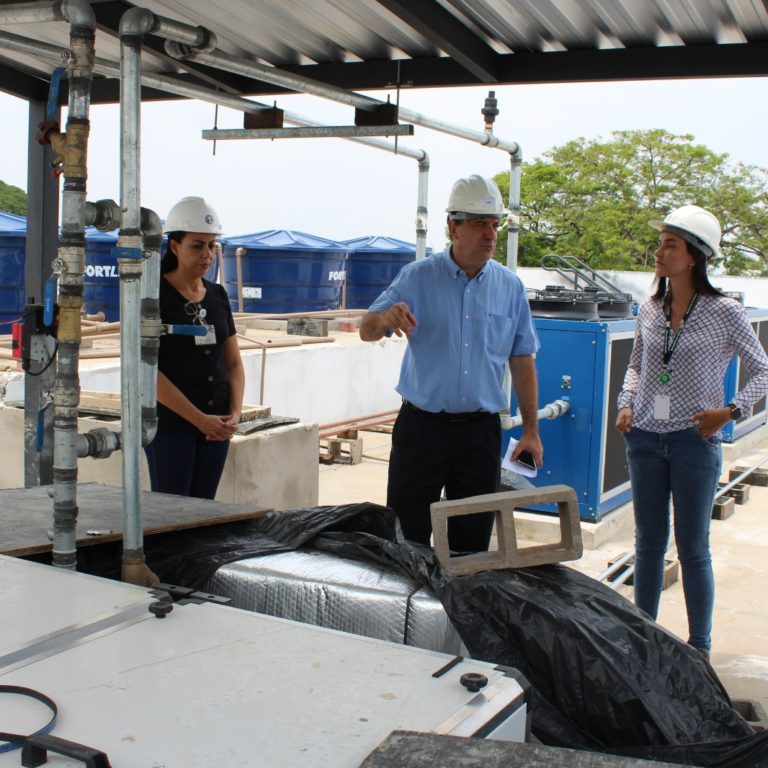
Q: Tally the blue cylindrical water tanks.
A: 4